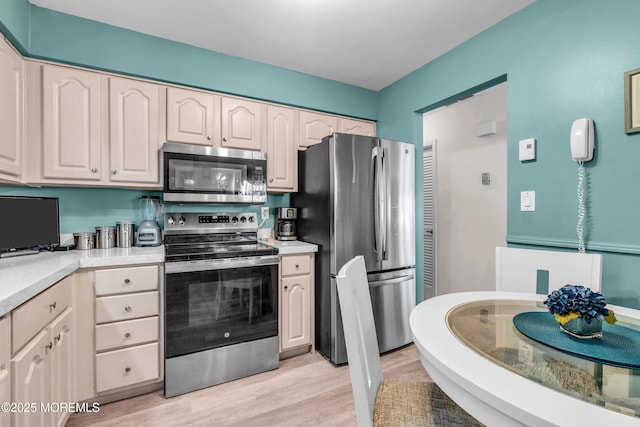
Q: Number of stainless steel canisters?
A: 3